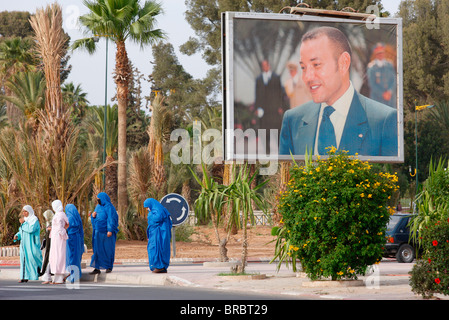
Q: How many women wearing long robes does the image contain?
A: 6